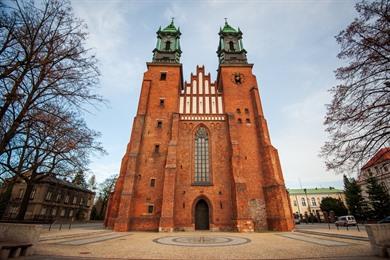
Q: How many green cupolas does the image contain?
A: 2